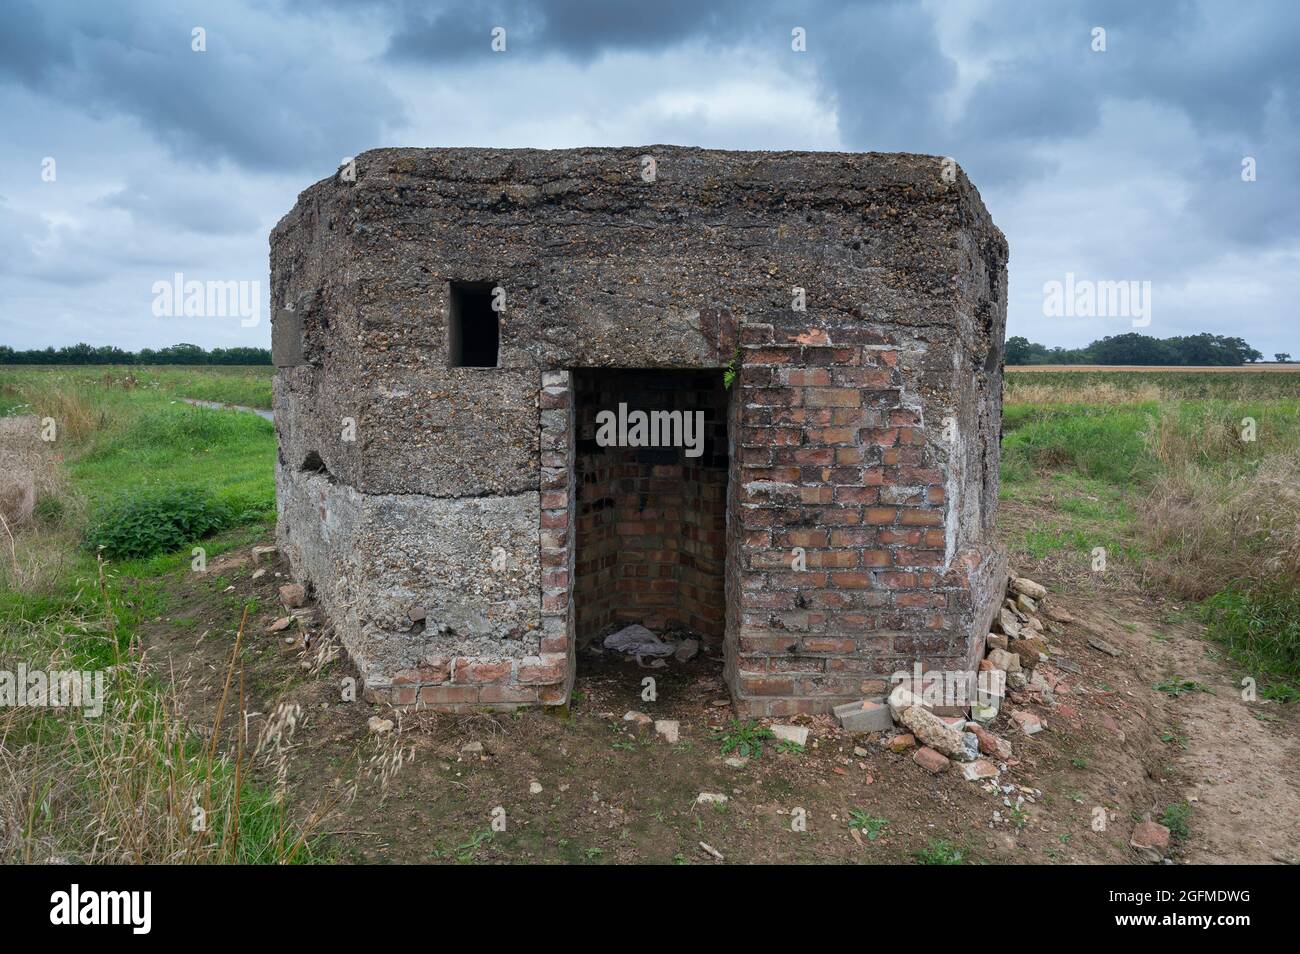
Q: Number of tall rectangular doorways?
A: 1